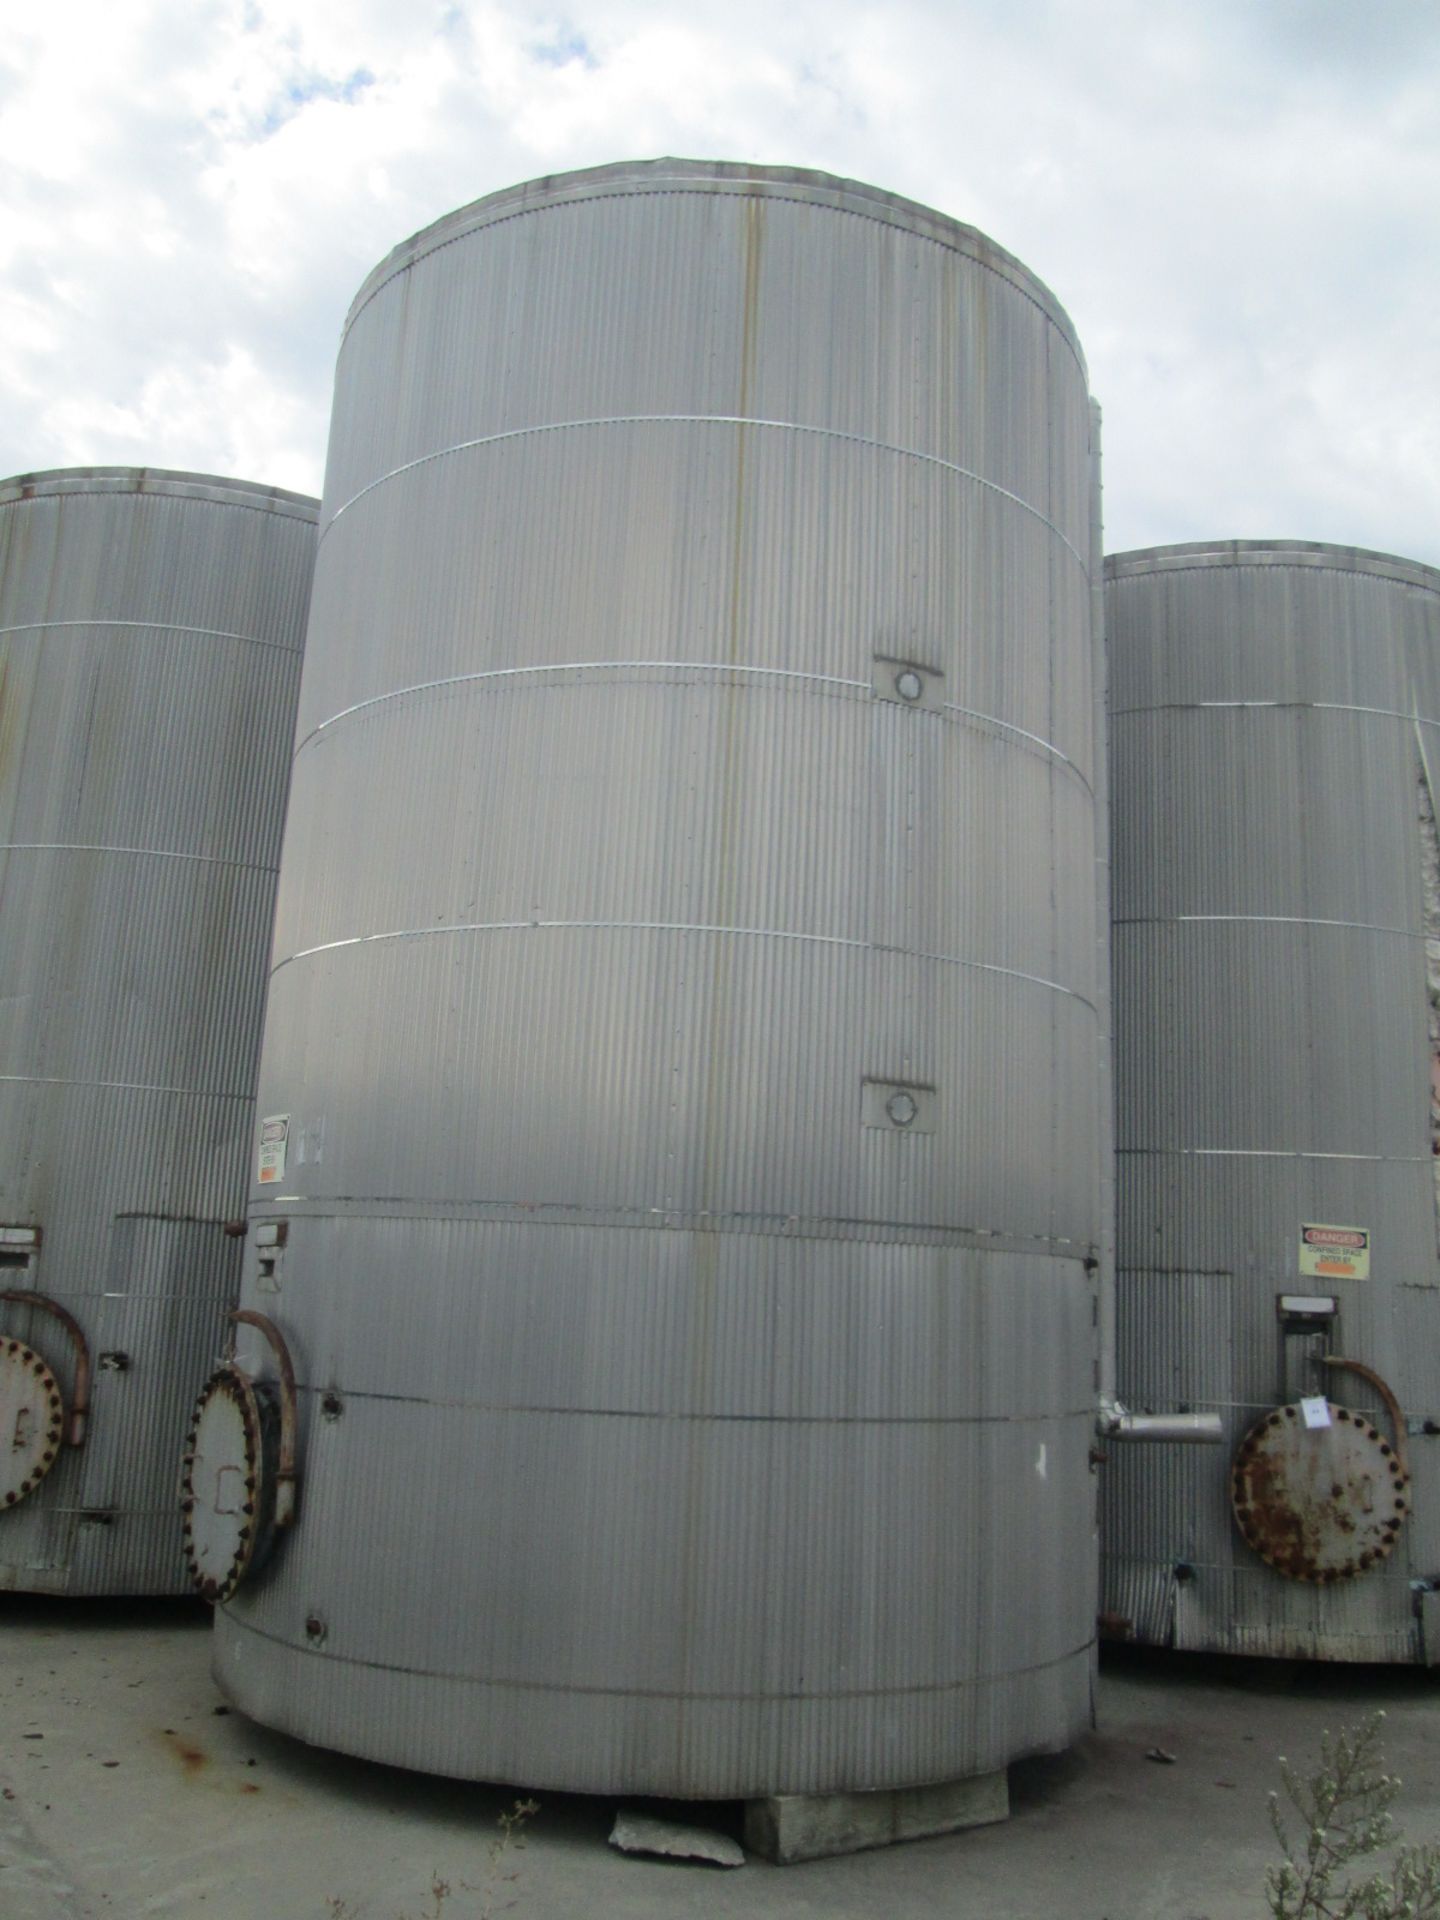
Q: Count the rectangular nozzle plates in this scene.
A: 2